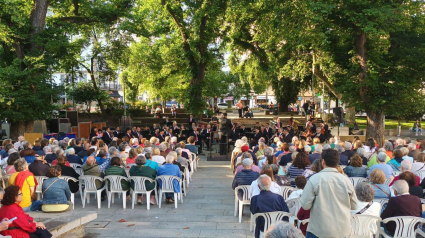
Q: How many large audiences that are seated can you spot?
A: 2